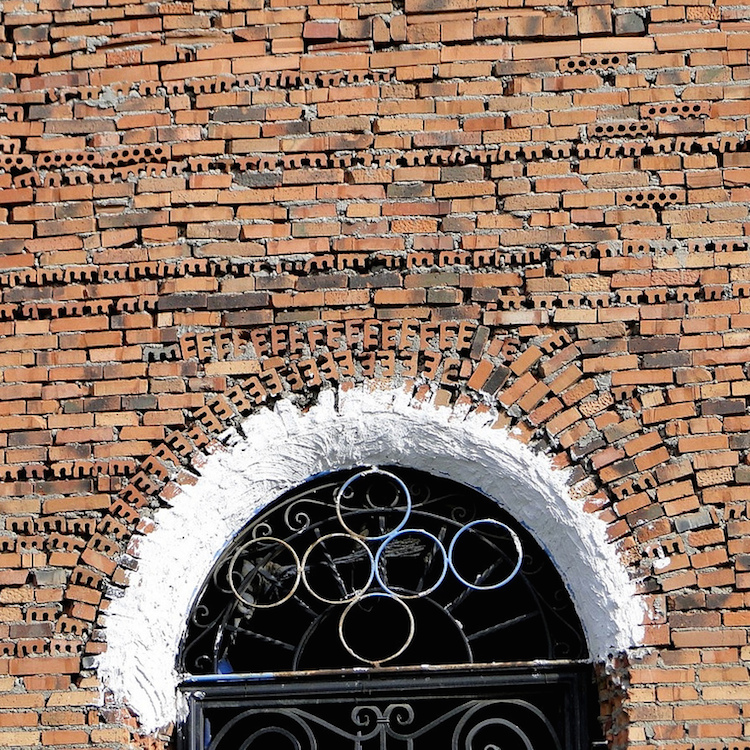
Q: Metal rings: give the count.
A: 6